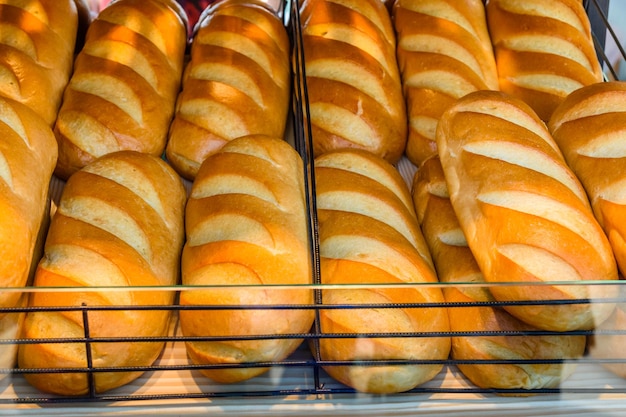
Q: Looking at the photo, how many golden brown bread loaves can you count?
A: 13